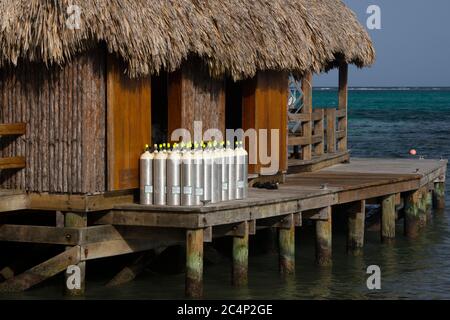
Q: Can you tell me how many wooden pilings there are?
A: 11